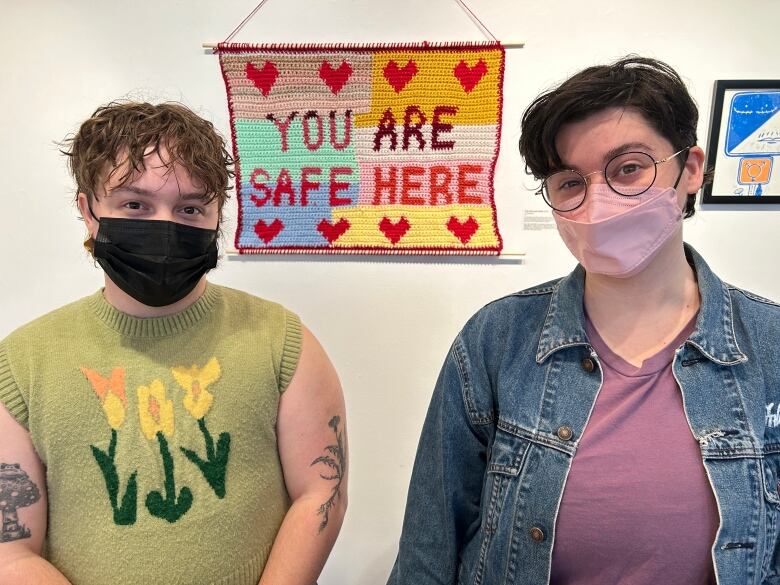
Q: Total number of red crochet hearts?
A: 8